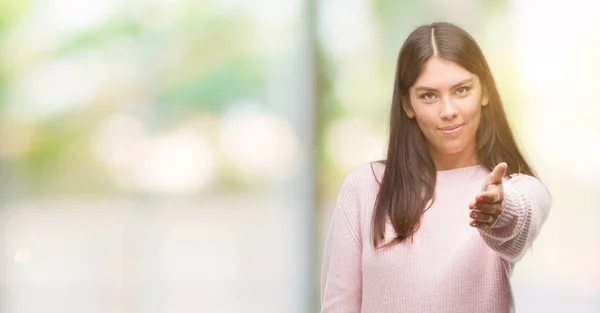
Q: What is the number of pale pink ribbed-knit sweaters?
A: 1